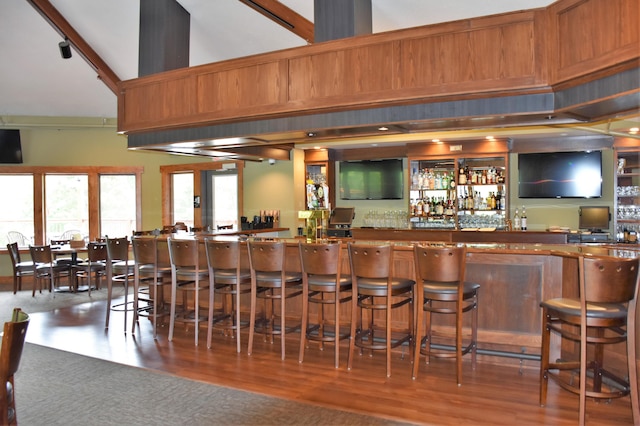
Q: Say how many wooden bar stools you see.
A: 9